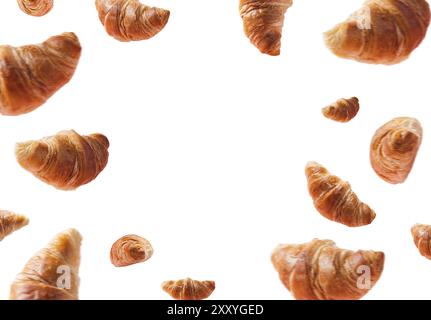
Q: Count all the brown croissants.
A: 15